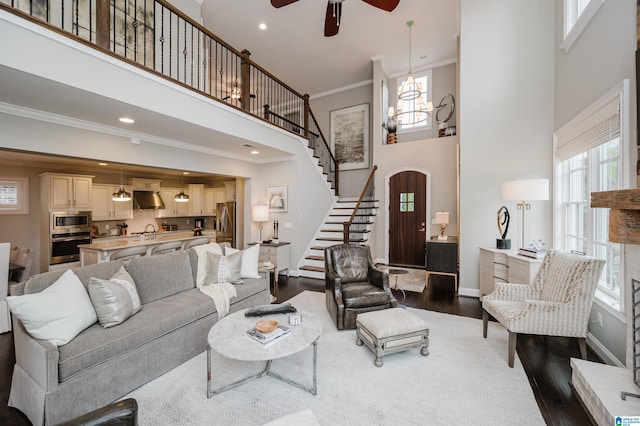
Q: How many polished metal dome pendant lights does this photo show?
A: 2